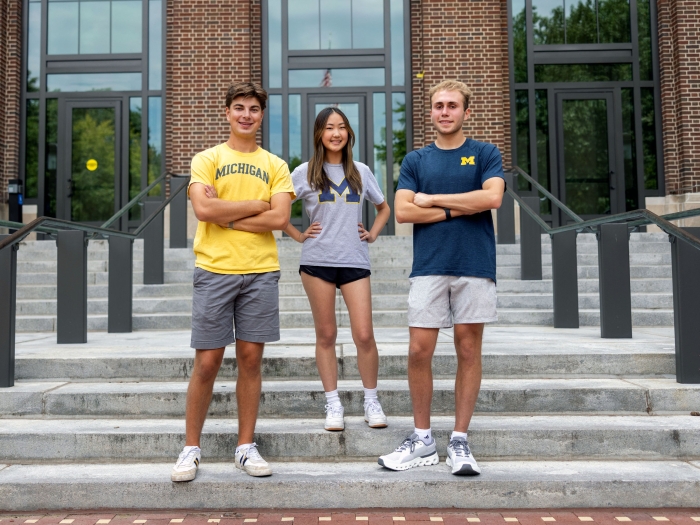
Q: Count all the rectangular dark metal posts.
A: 10